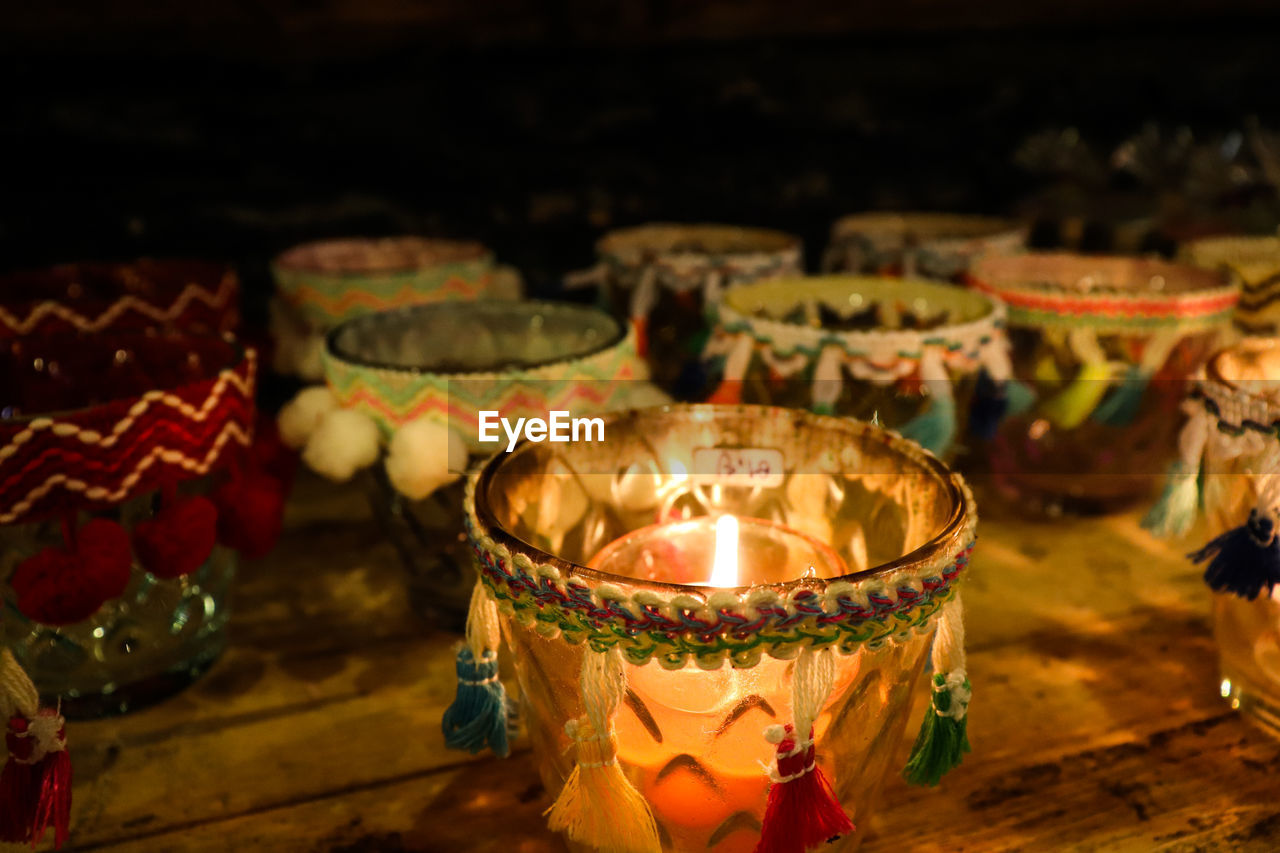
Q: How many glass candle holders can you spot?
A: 11